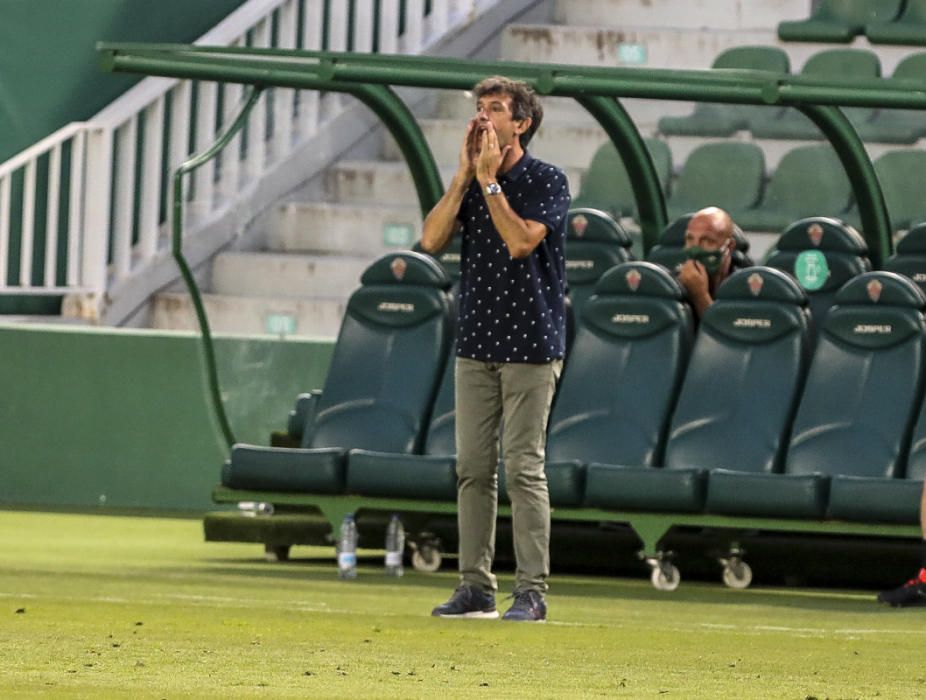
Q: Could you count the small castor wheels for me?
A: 3